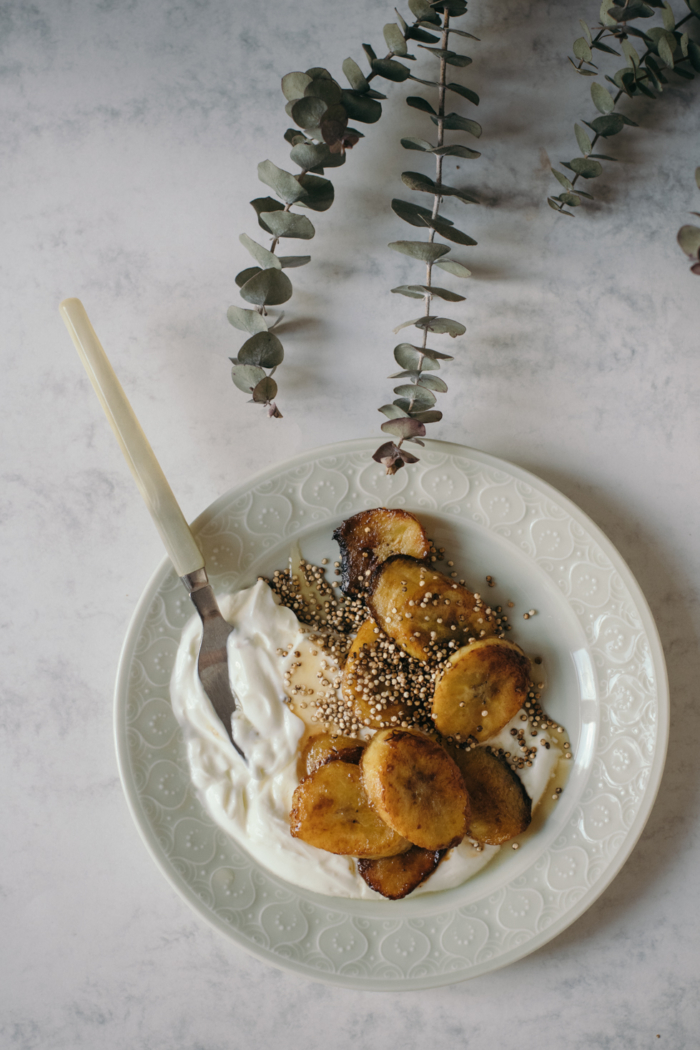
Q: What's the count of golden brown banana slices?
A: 9